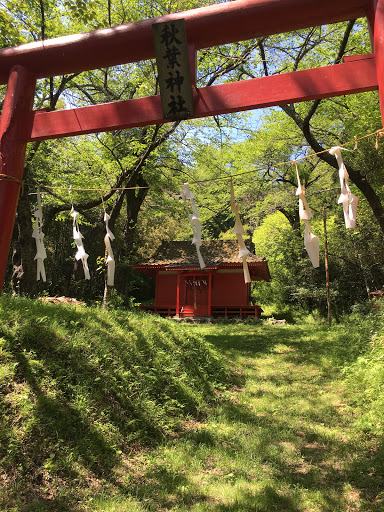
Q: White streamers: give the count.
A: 7